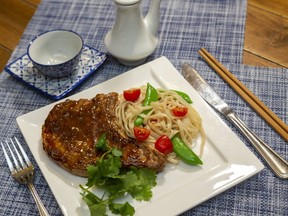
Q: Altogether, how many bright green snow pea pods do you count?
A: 4